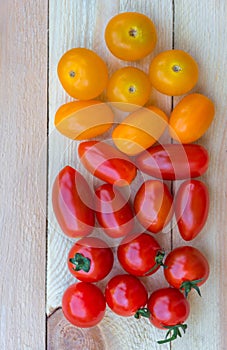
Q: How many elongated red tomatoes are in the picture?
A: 6